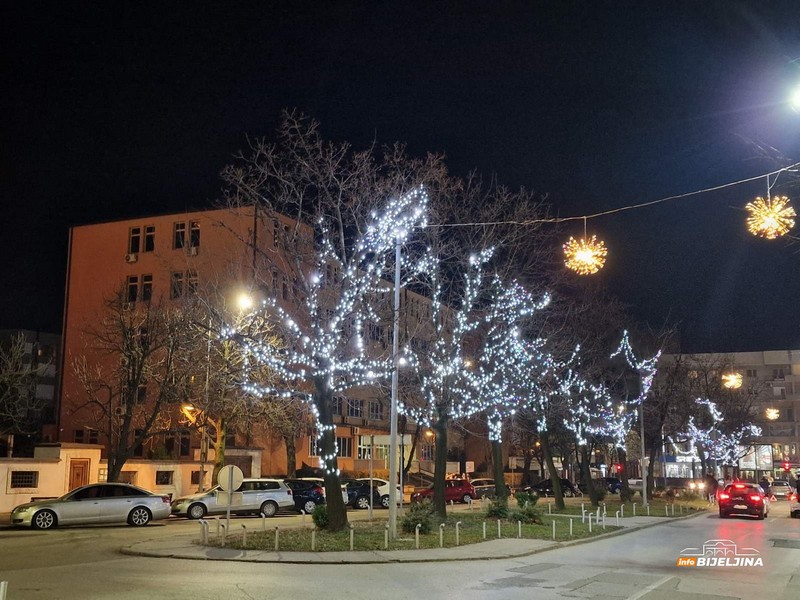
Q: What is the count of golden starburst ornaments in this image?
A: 4